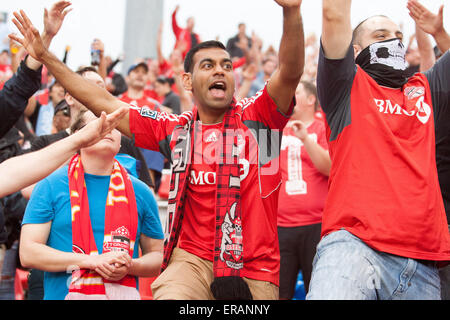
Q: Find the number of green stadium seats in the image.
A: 0